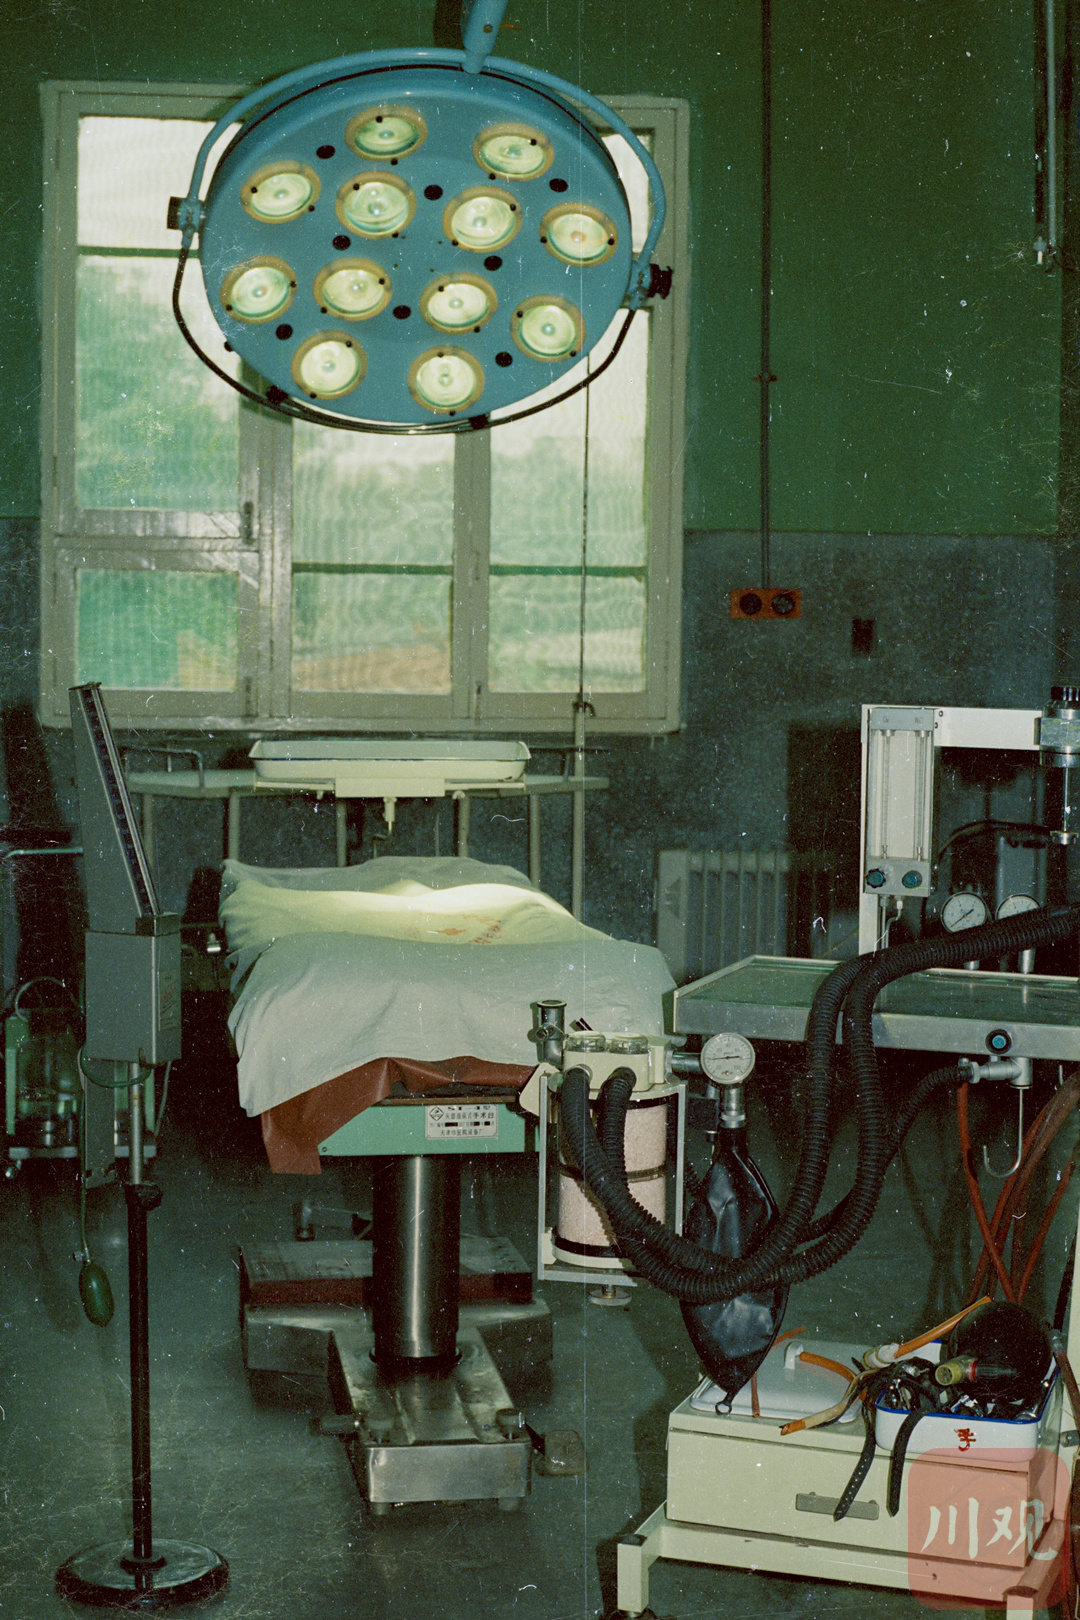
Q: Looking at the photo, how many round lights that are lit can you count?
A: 12